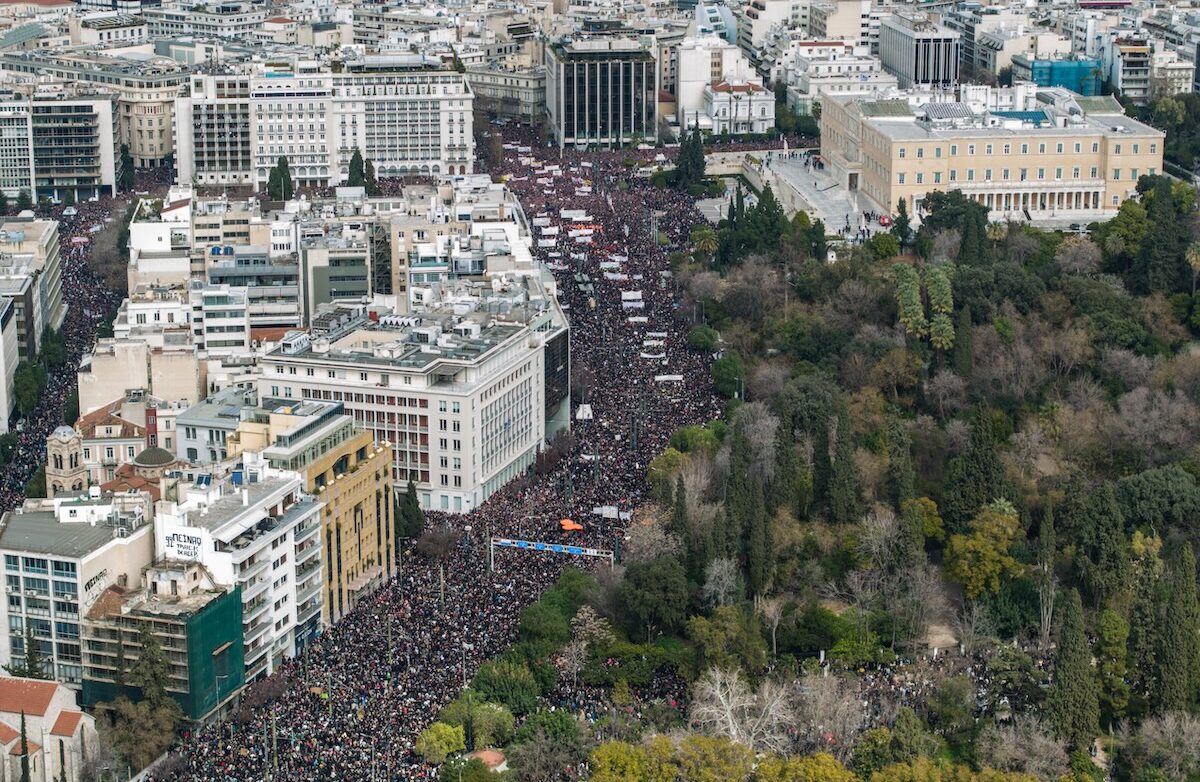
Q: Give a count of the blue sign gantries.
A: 1